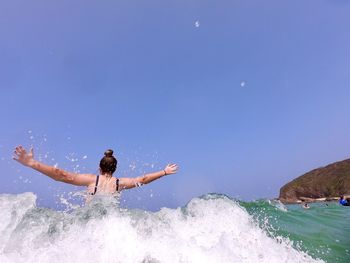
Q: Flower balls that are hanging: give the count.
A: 0